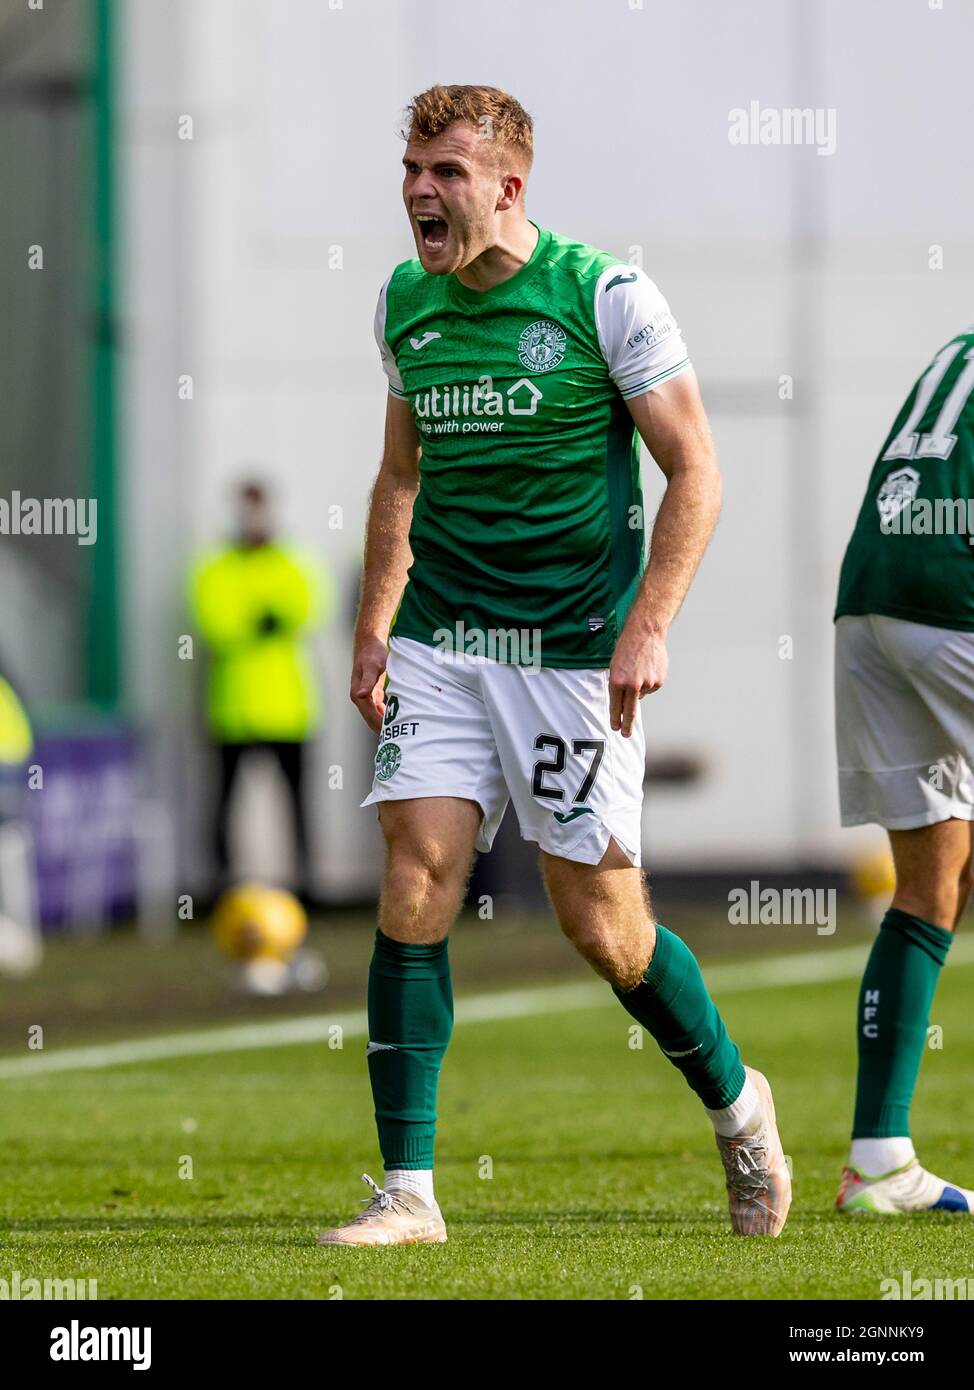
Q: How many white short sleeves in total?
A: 2